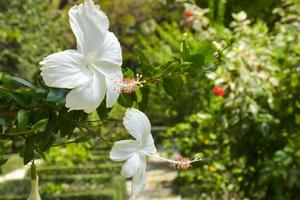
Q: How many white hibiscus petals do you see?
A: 10